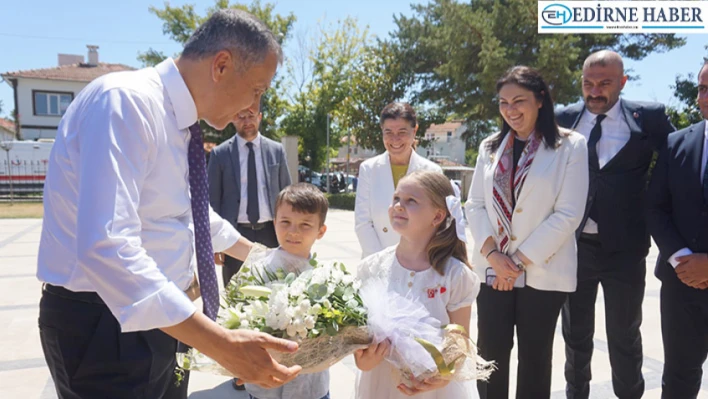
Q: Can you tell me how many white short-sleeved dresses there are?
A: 1